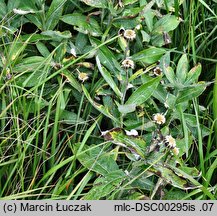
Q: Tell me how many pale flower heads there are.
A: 7